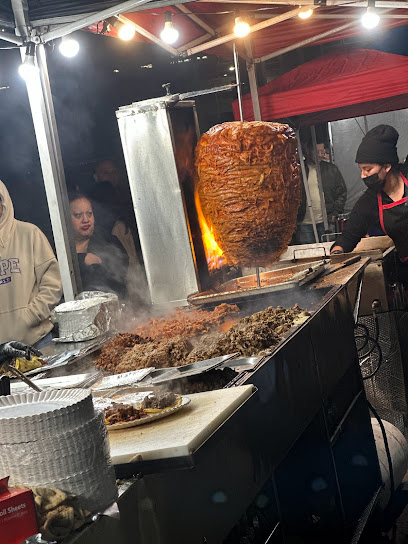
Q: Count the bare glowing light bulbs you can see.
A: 7